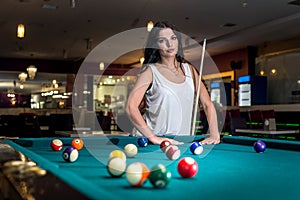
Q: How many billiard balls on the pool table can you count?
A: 14